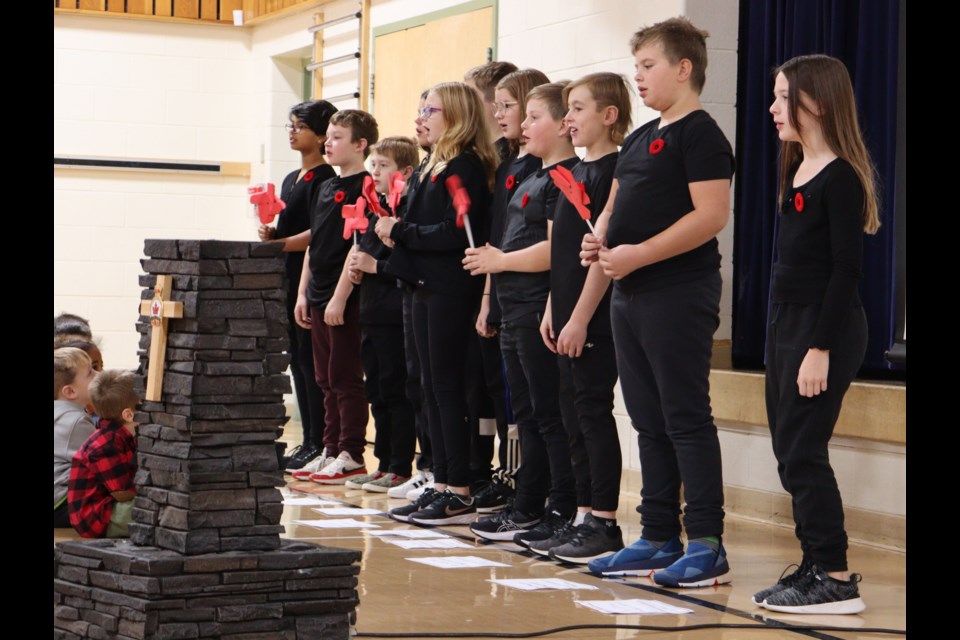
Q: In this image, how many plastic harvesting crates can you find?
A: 0